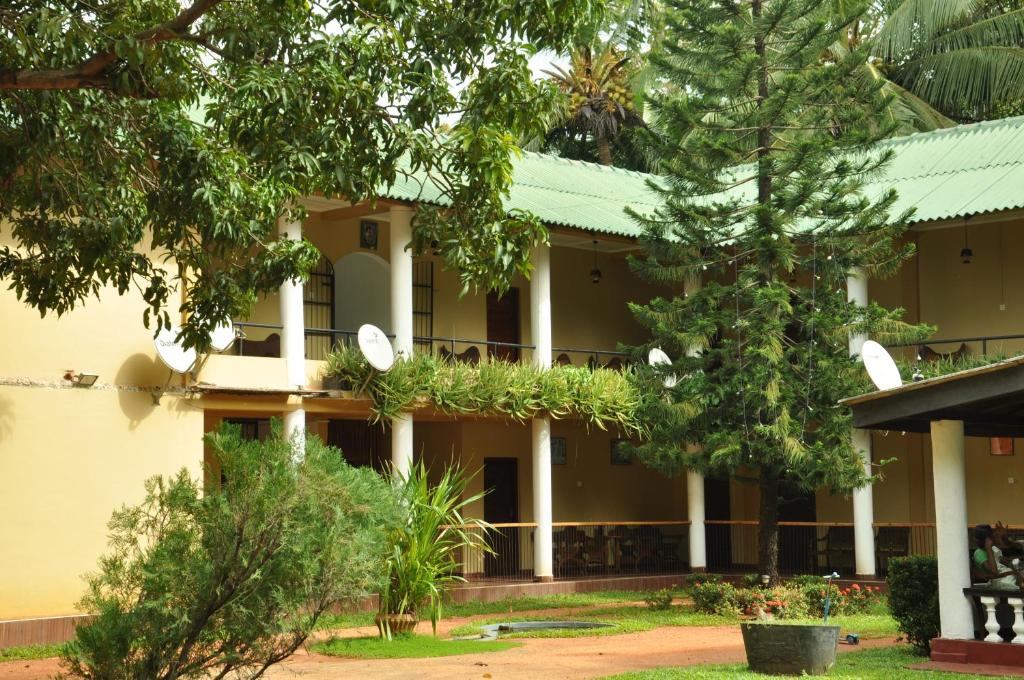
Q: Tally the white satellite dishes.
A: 5